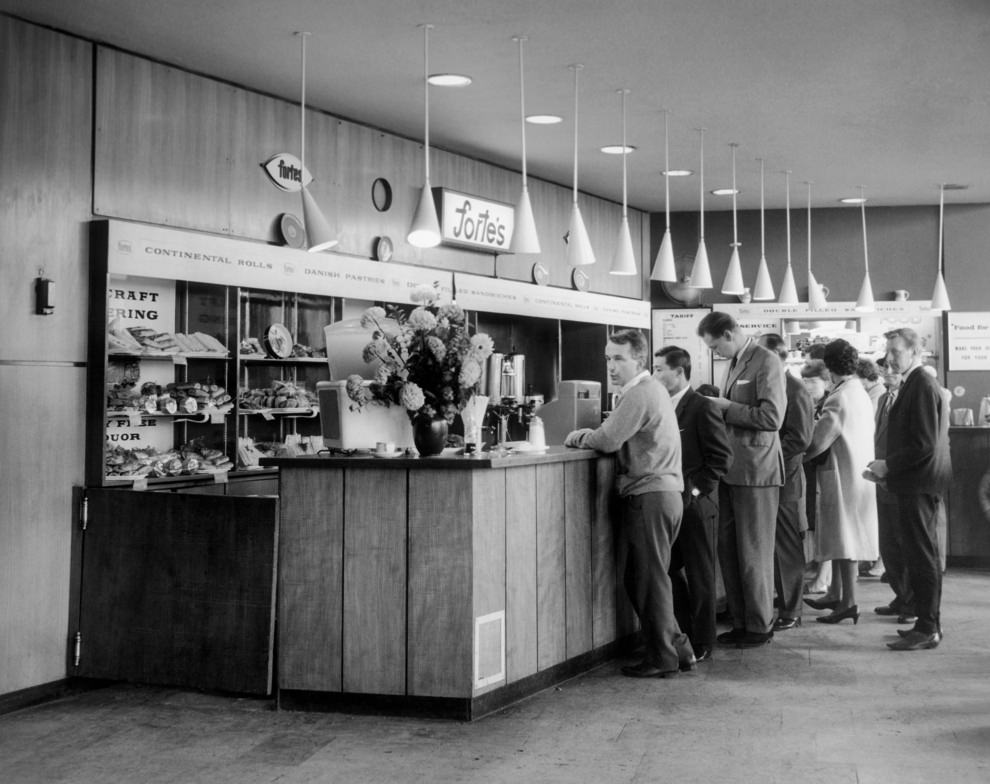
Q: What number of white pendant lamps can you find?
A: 13